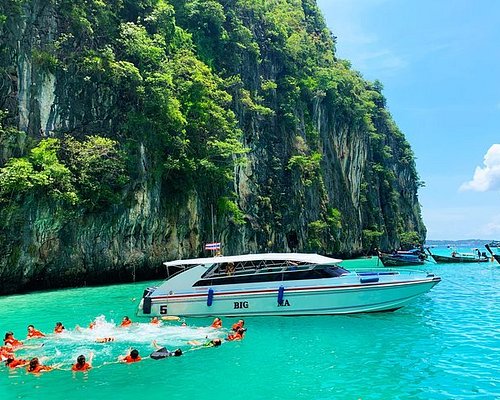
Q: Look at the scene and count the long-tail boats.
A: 3